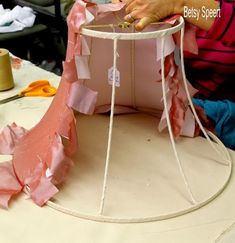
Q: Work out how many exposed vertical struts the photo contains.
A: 3